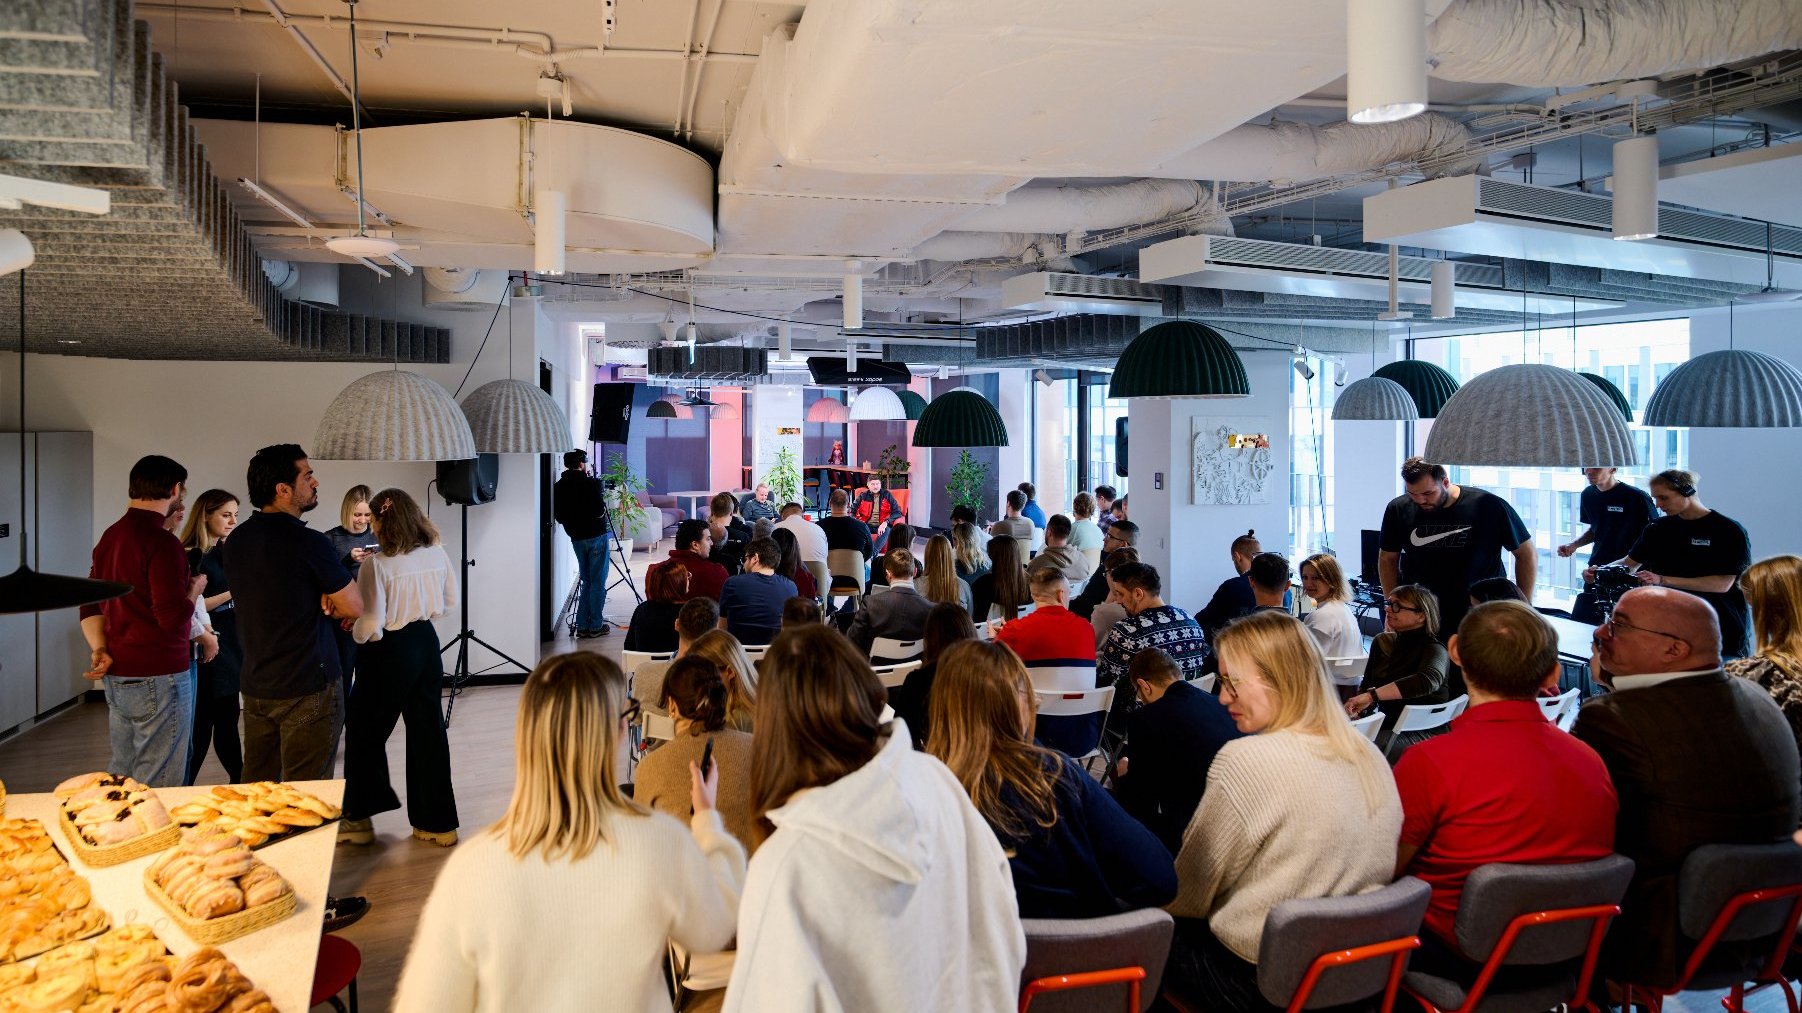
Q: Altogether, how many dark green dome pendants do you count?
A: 5